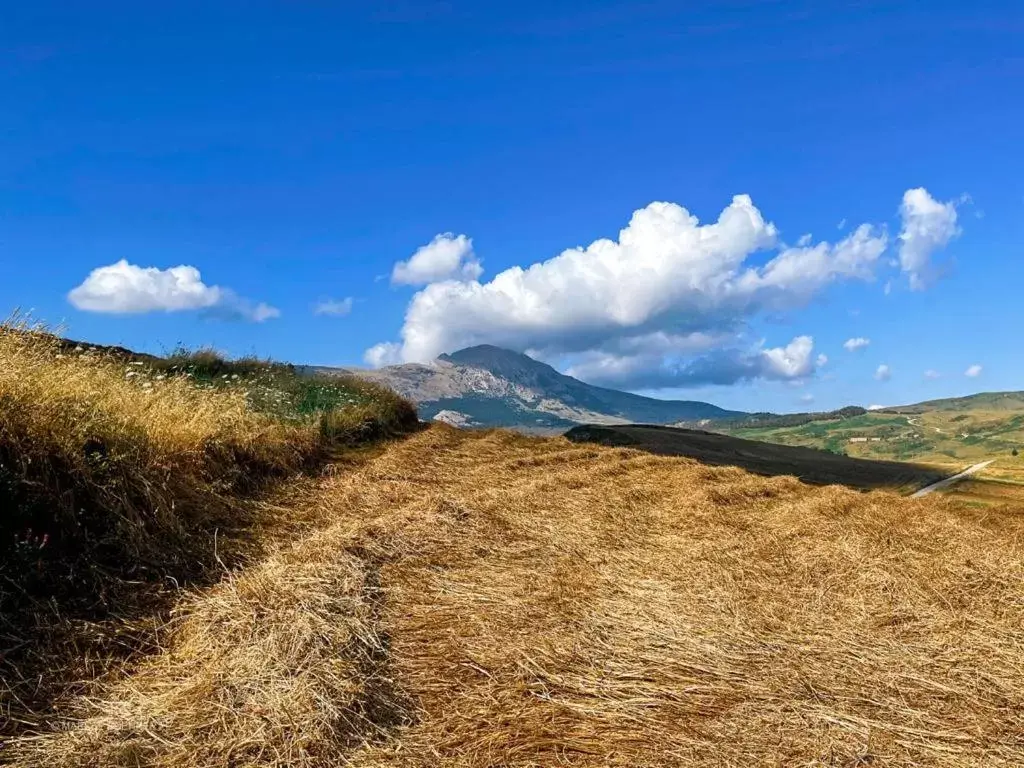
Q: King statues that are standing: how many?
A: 0